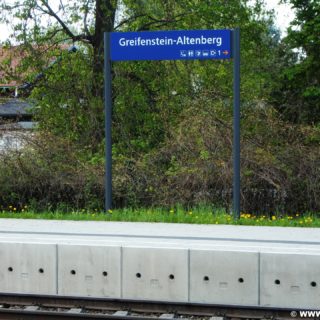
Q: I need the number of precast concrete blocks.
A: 5